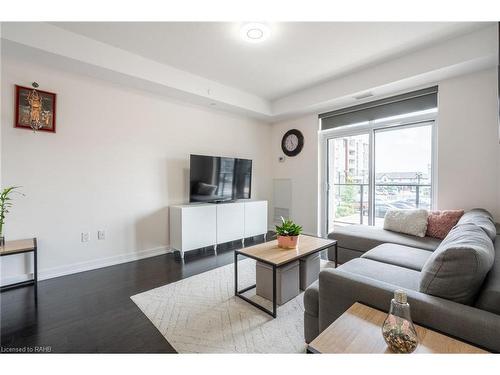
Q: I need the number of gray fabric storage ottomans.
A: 2